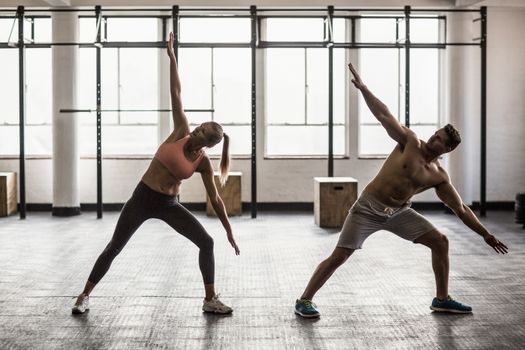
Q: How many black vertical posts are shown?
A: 7